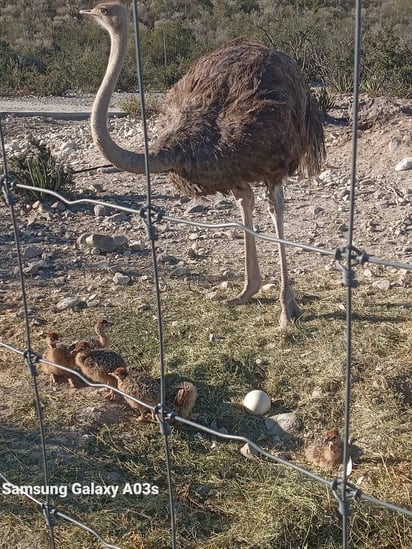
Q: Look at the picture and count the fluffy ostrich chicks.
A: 6